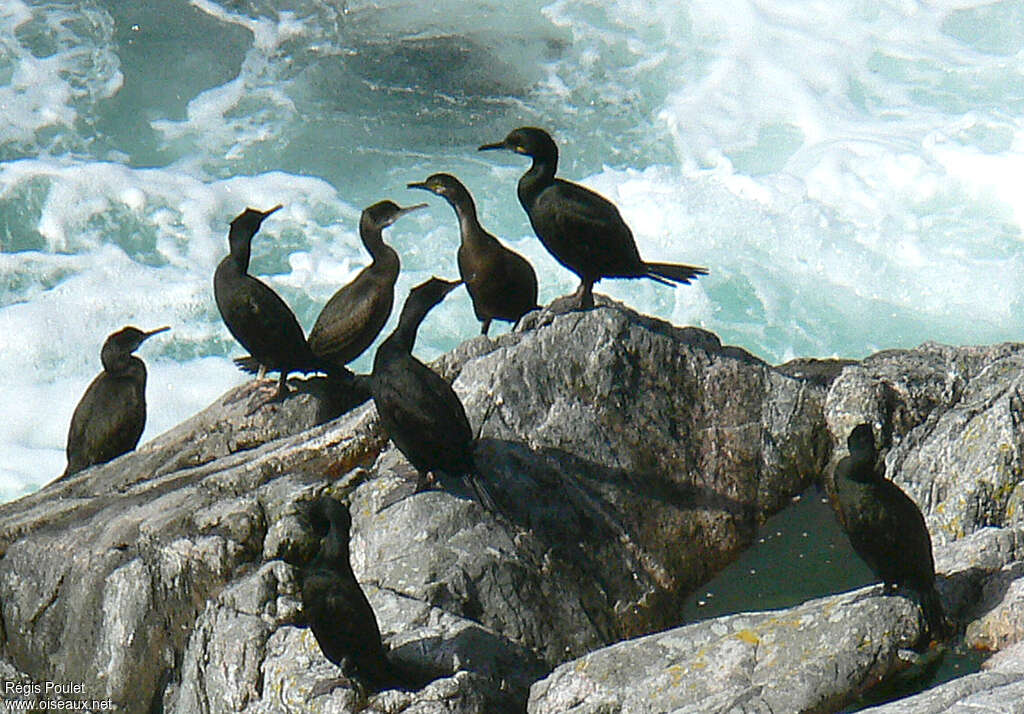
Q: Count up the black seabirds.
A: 8